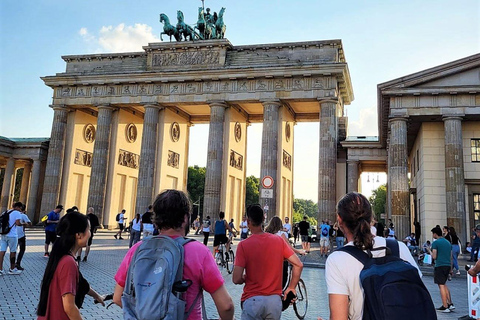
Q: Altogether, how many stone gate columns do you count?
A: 6